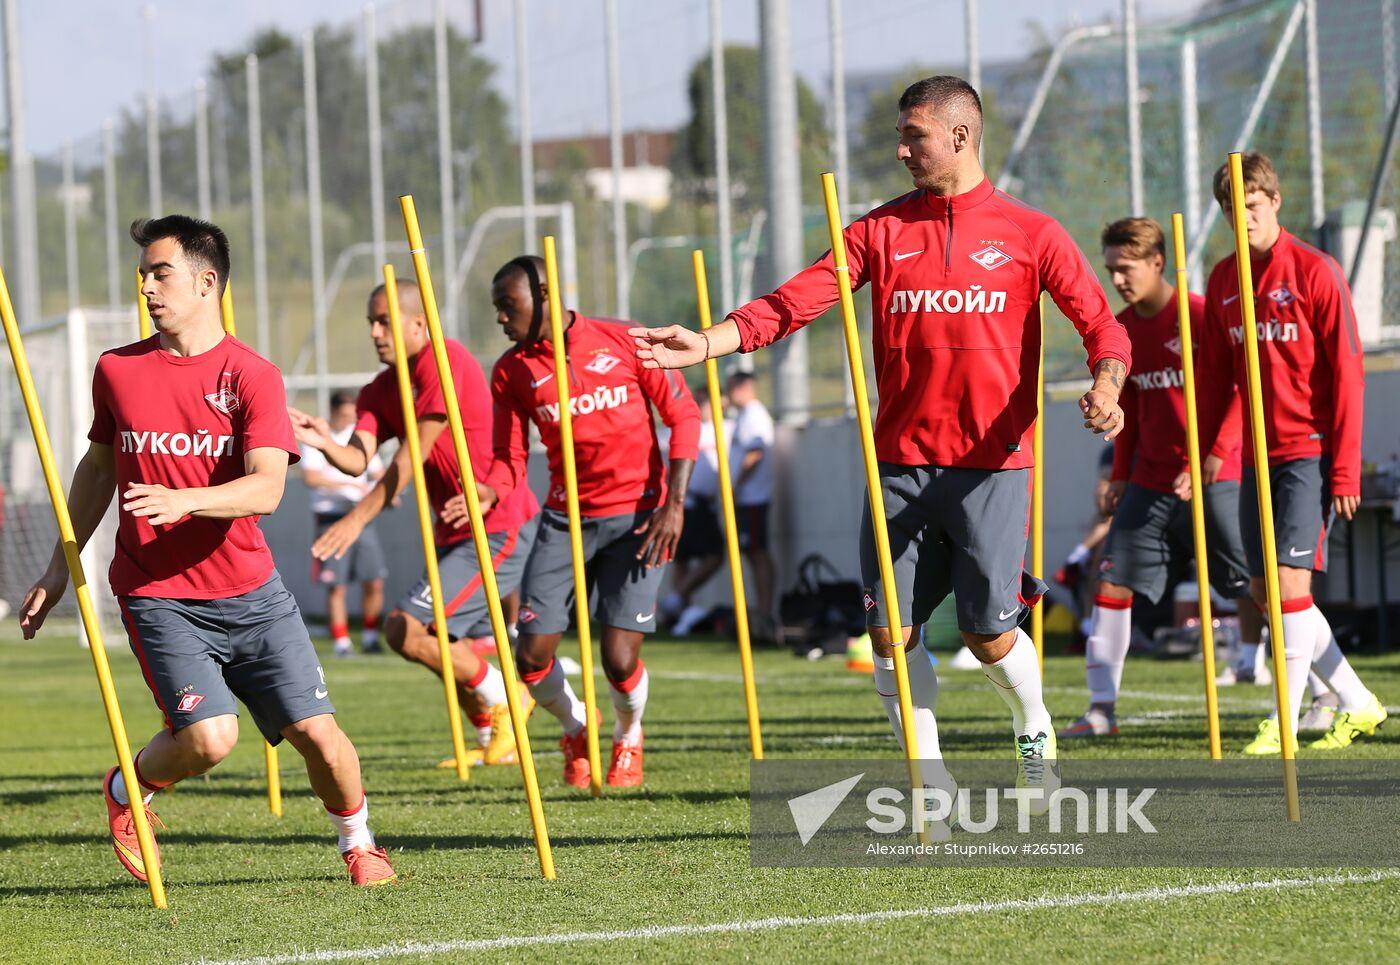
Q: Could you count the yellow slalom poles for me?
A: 11